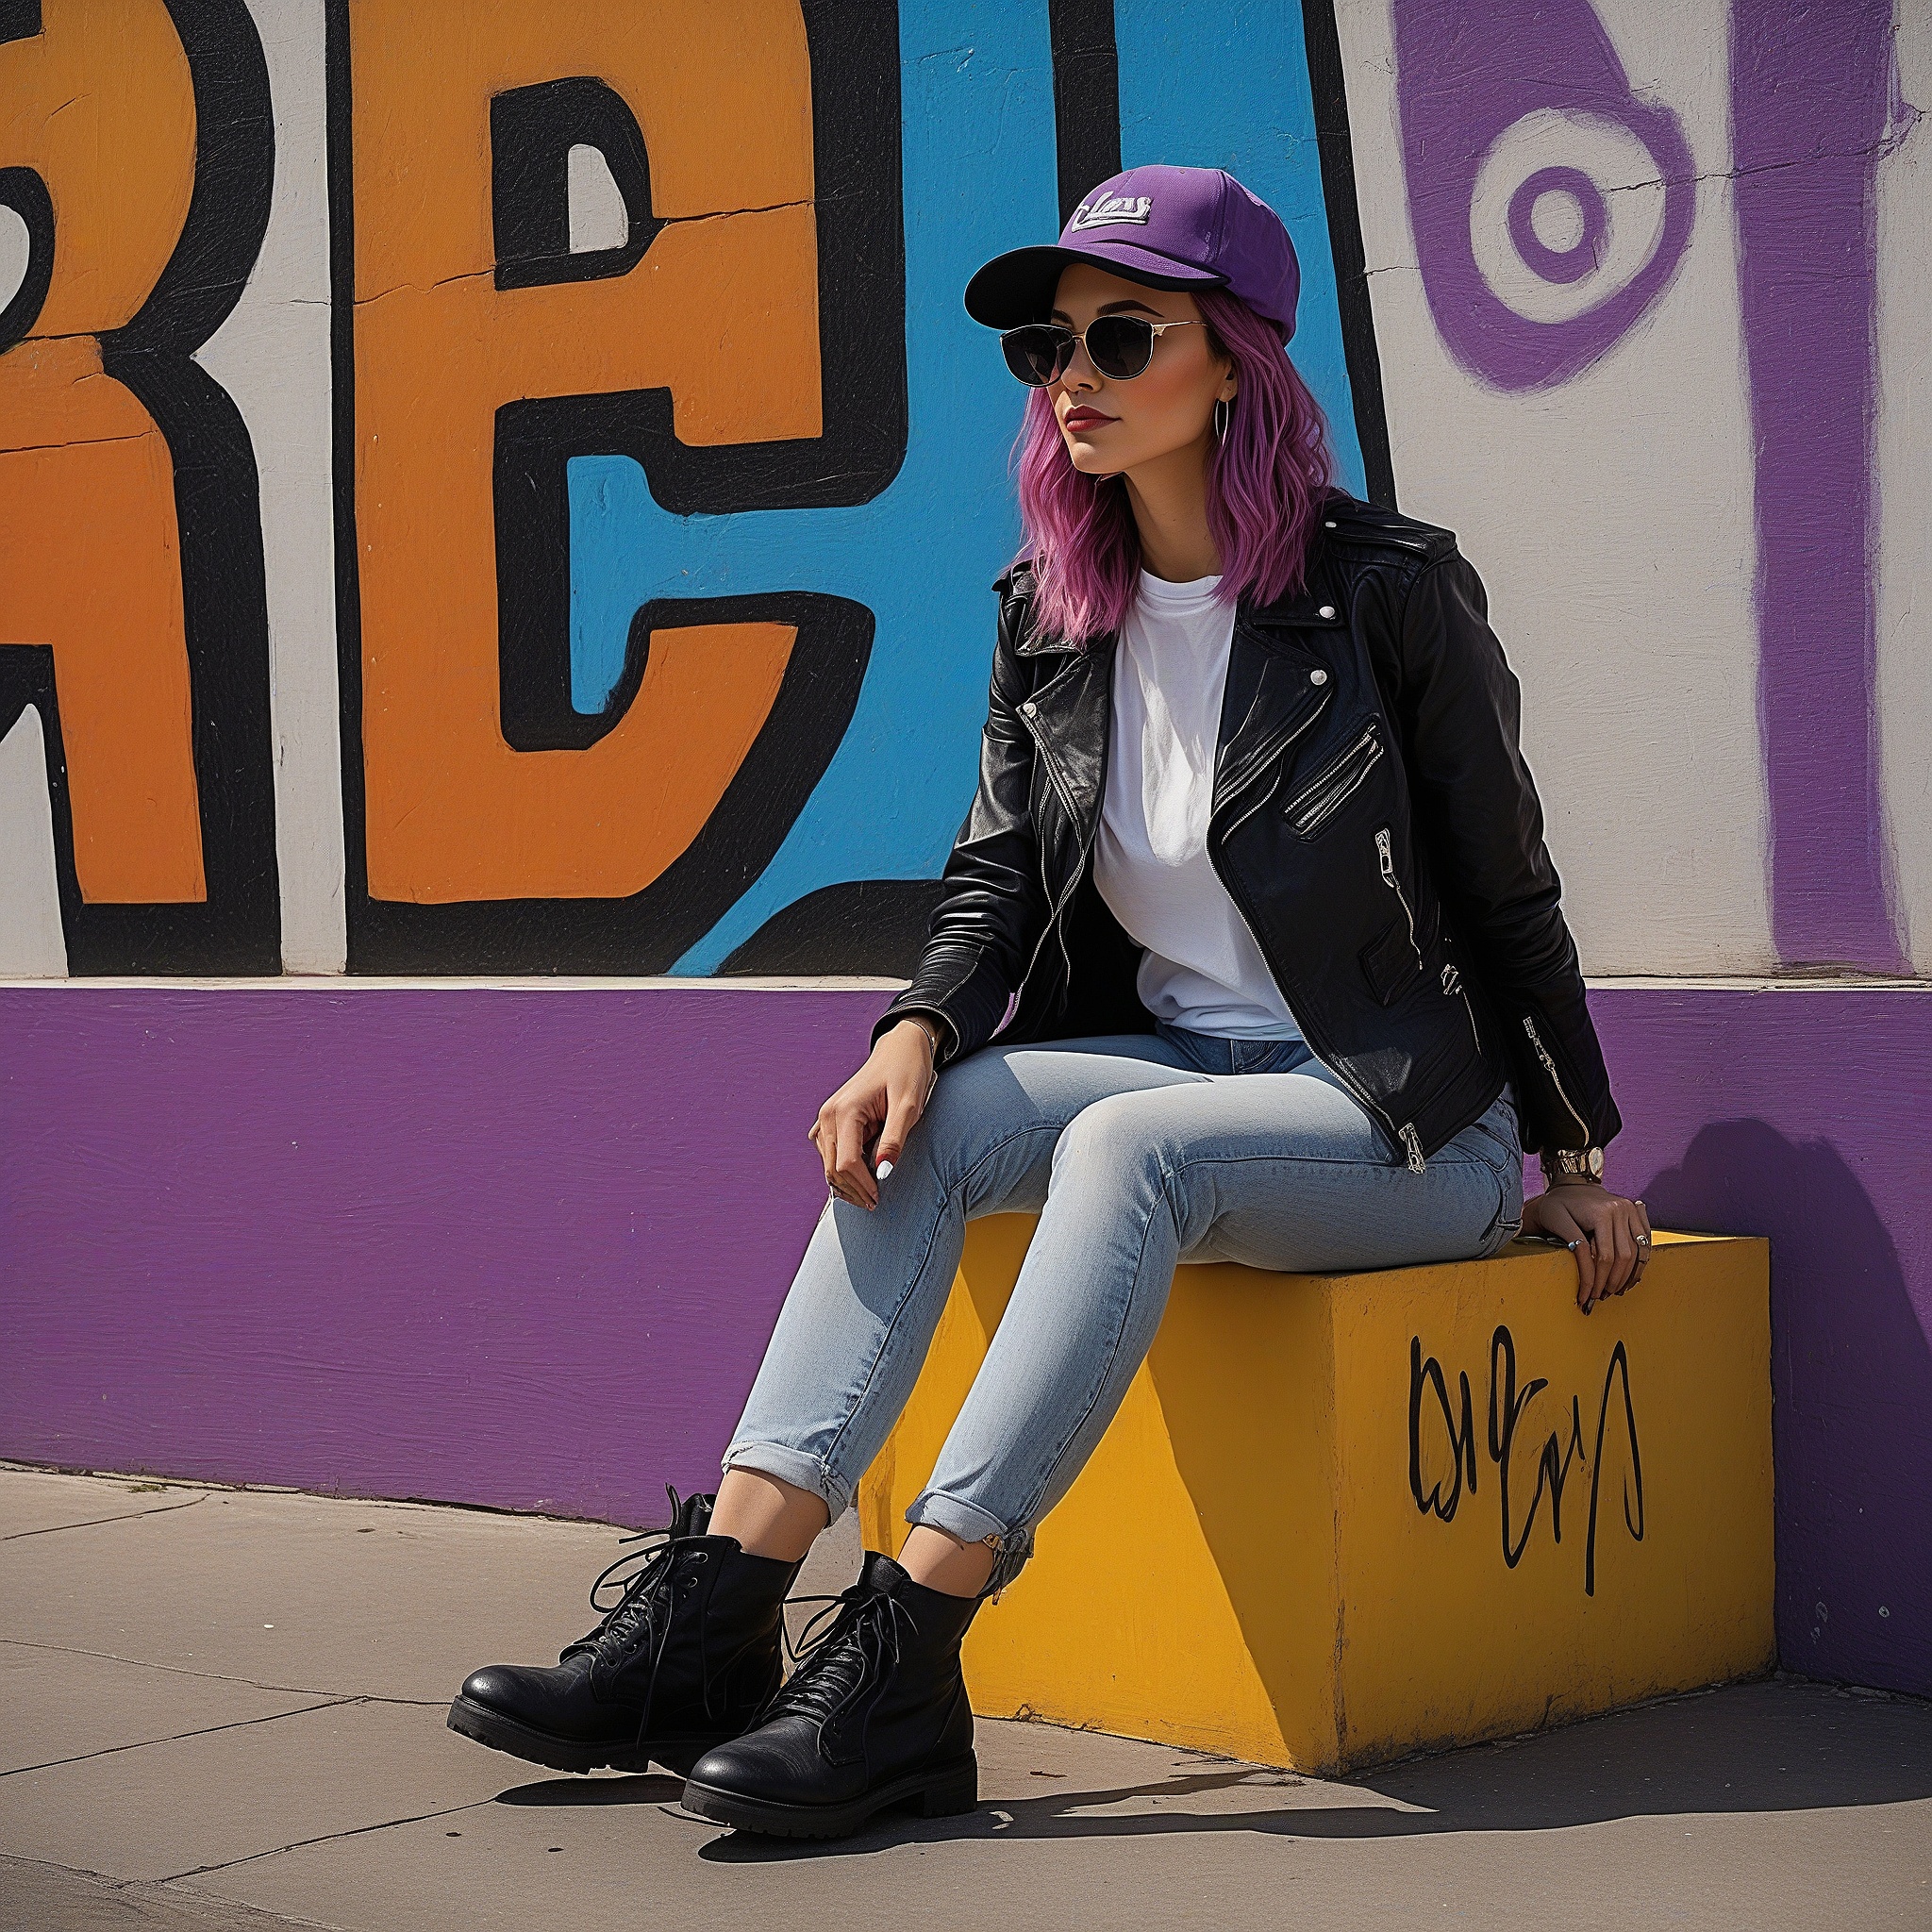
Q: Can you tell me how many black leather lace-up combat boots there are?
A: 2